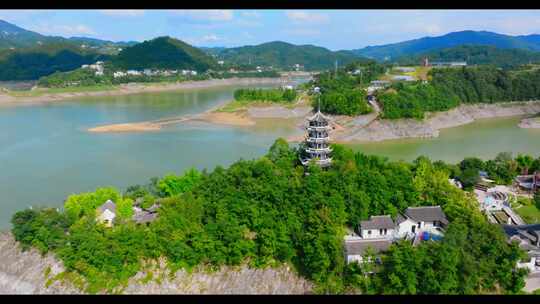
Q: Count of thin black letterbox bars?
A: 2